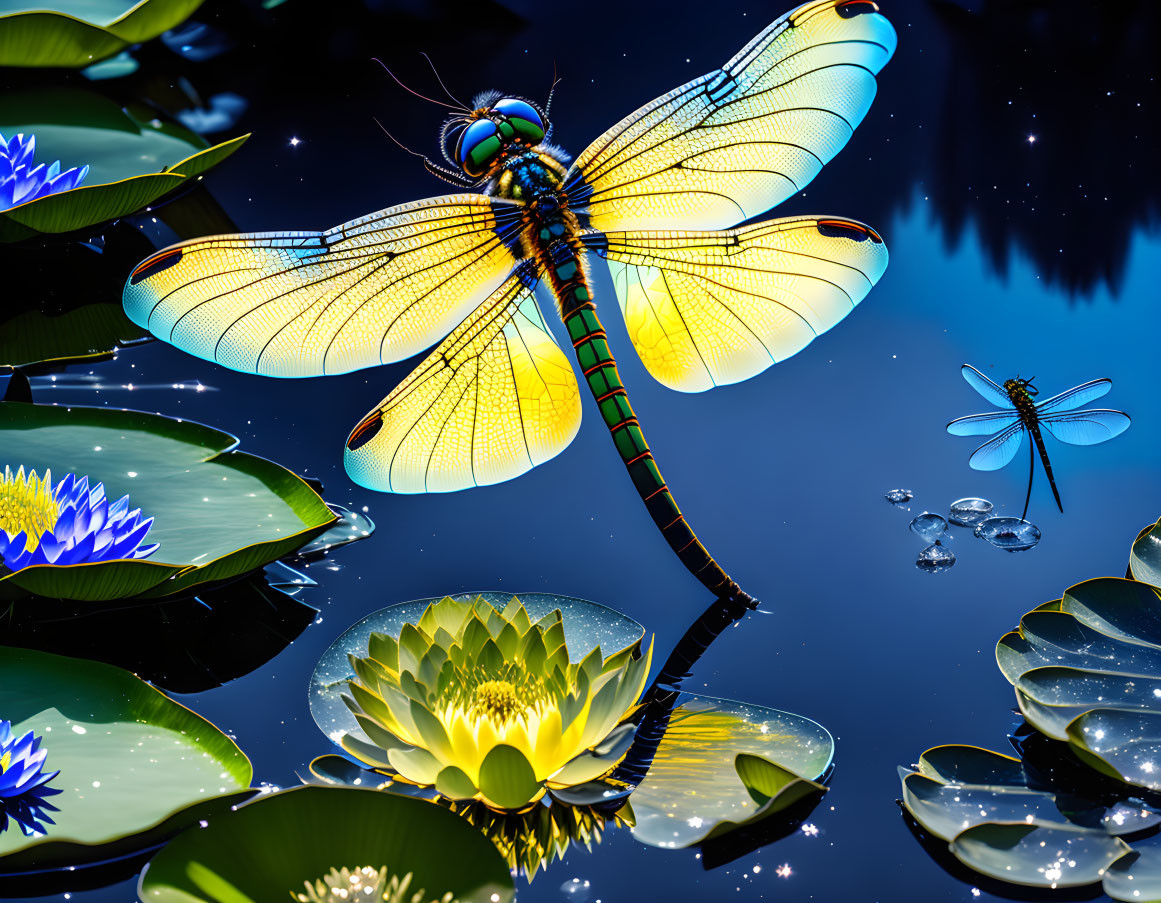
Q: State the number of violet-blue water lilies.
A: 3